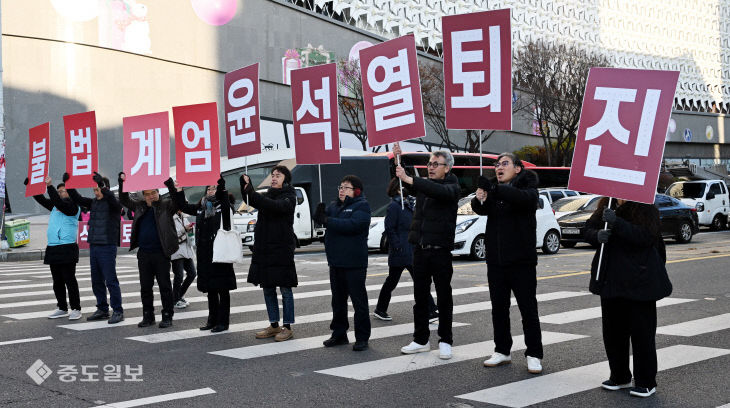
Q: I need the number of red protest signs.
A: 9